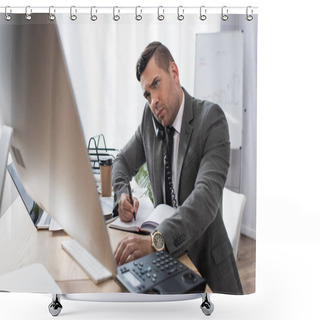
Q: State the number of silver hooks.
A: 12